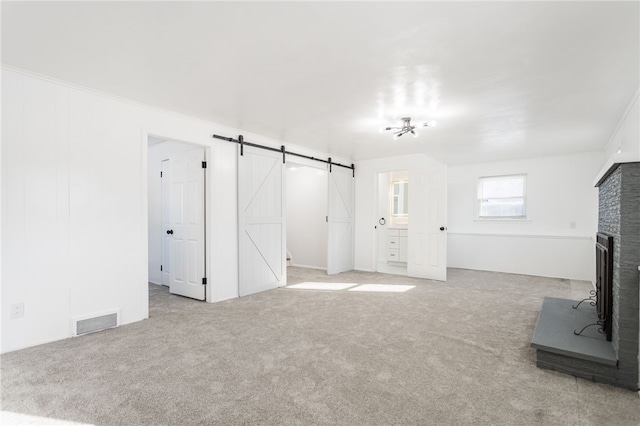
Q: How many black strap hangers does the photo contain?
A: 4